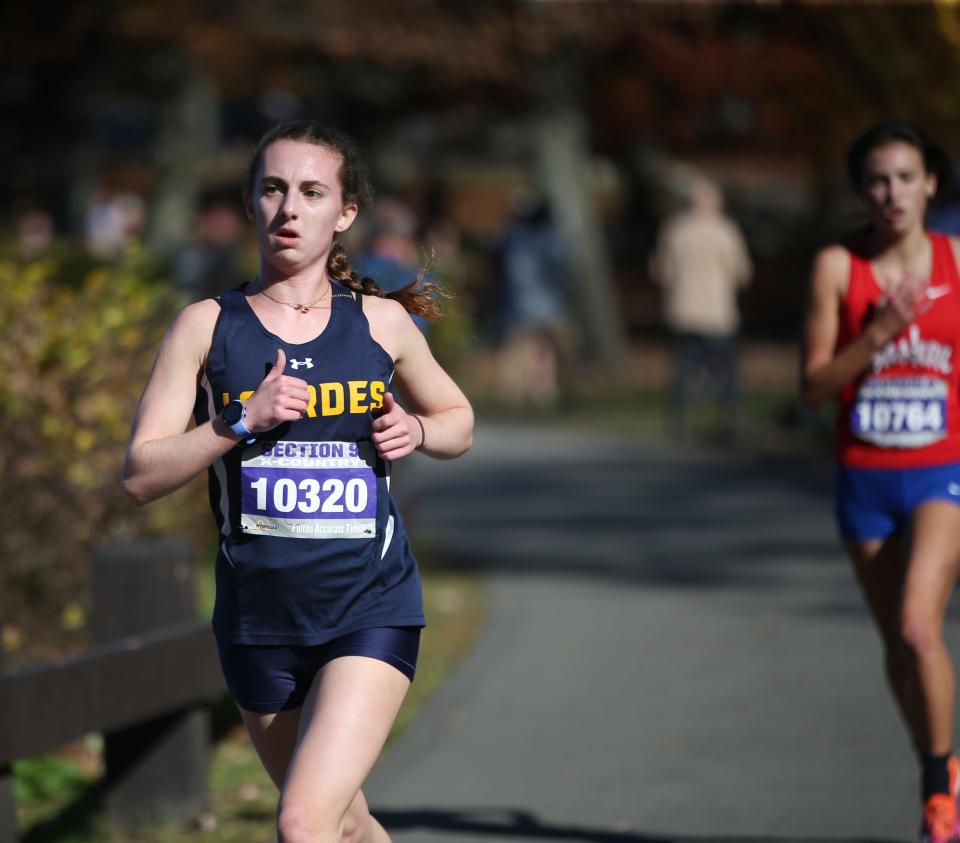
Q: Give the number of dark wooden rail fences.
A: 1